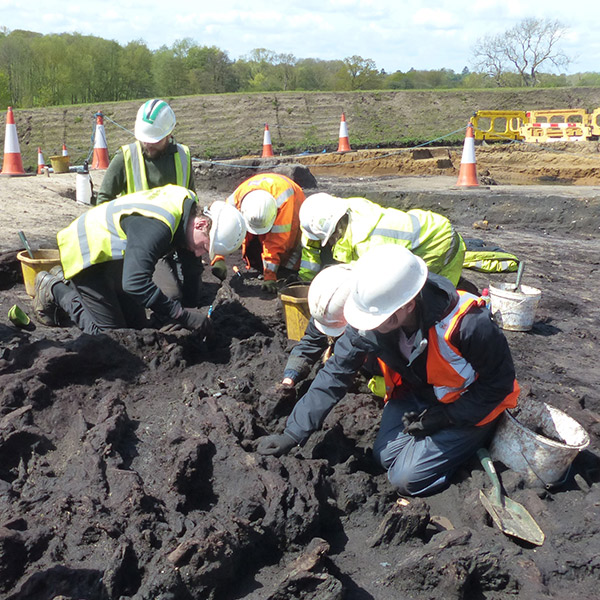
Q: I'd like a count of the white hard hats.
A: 6